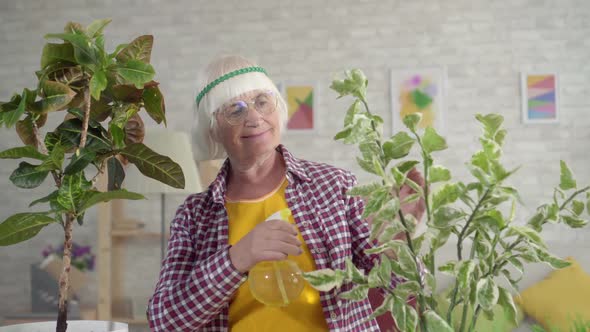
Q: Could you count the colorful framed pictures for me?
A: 3